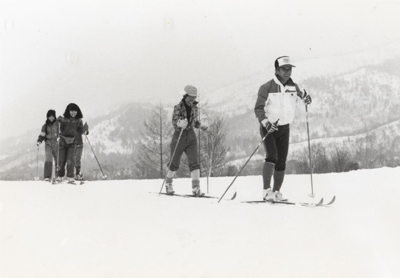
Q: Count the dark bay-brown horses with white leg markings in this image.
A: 0